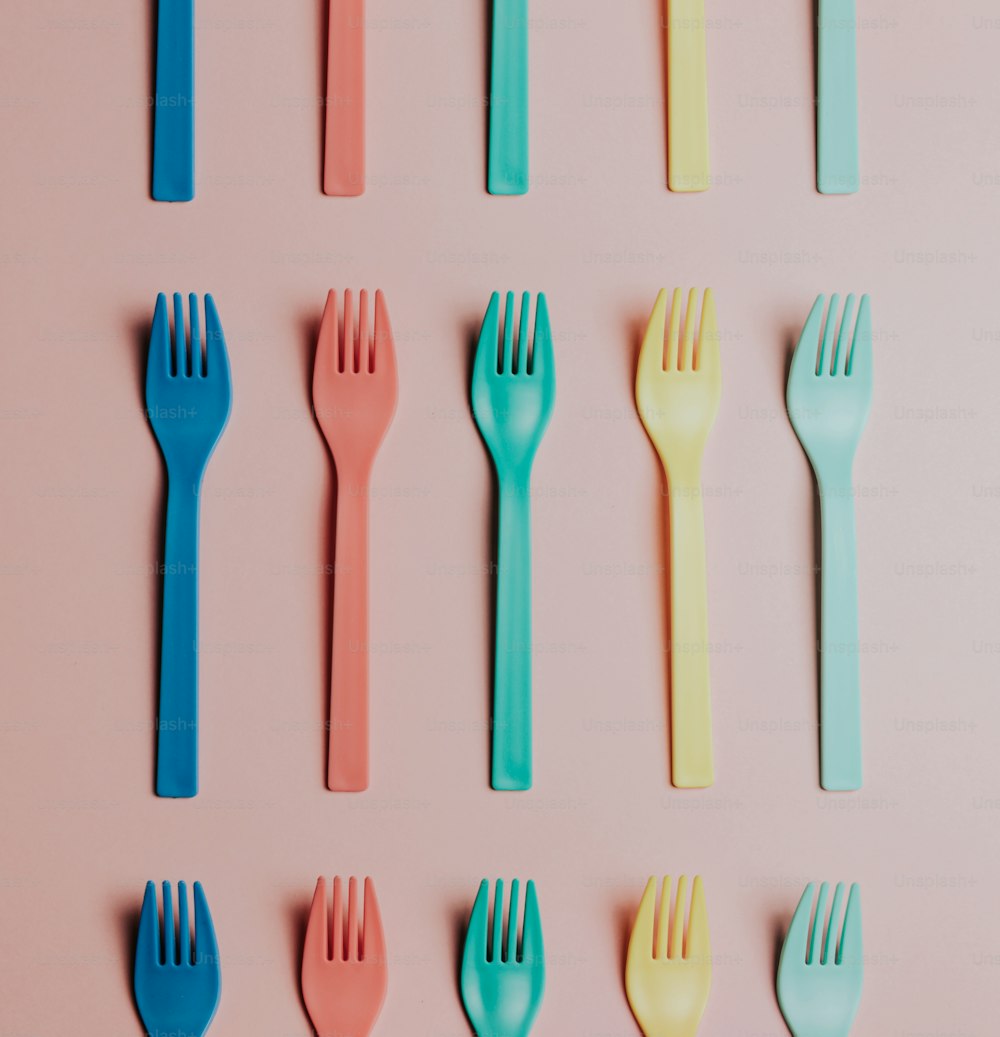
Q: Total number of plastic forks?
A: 15